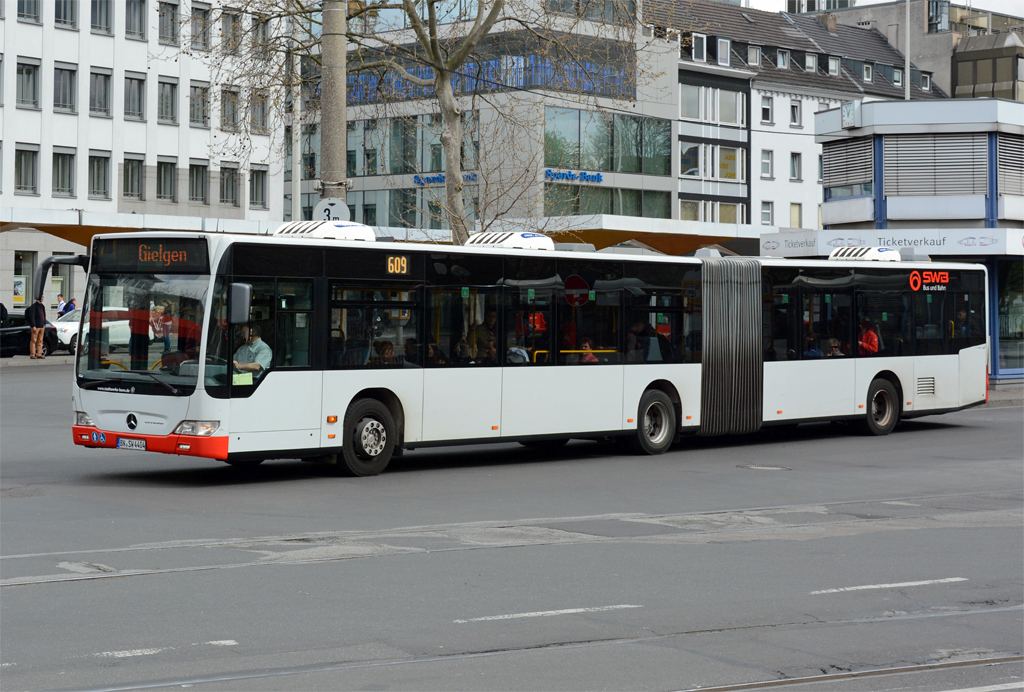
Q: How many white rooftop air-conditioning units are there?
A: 3